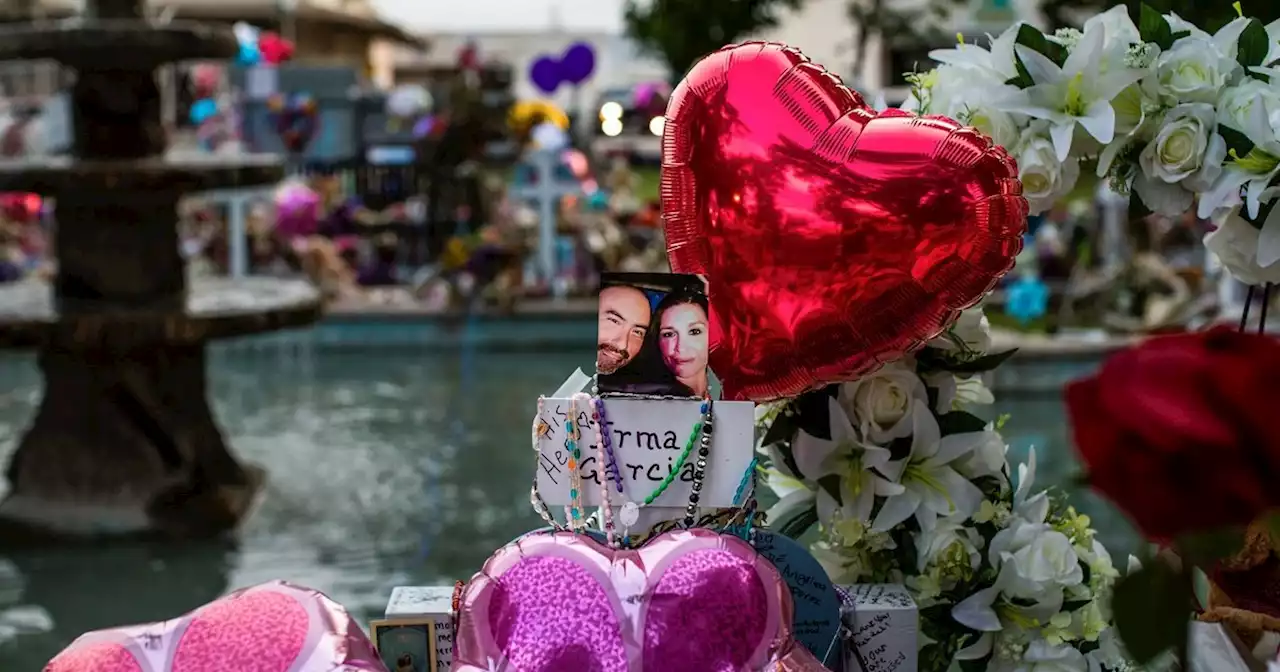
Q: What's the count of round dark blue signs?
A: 1